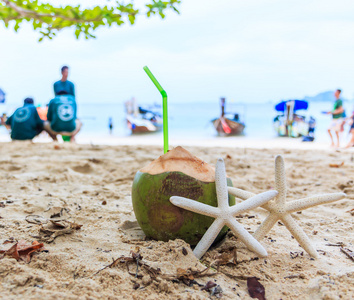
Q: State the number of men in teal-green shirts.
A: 3